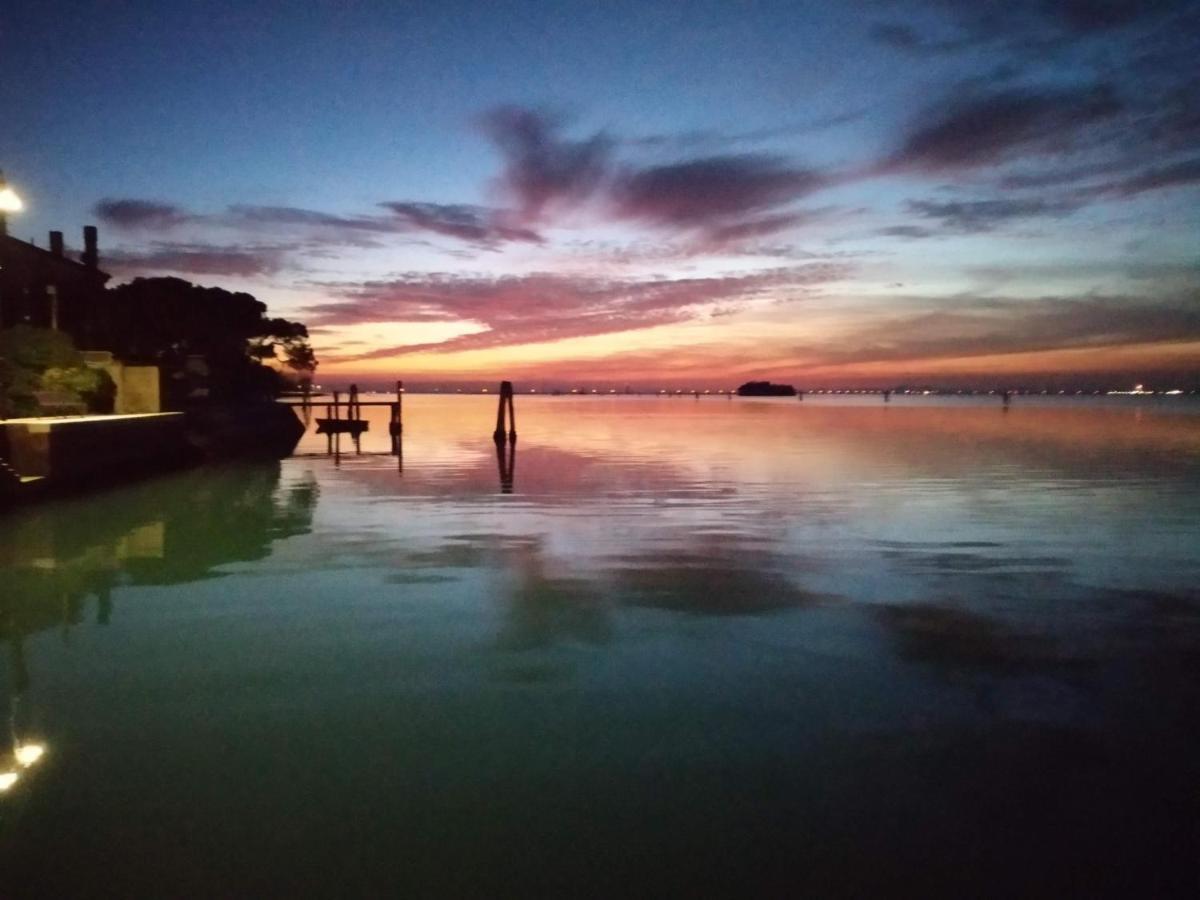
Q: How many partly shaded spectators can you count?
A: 0